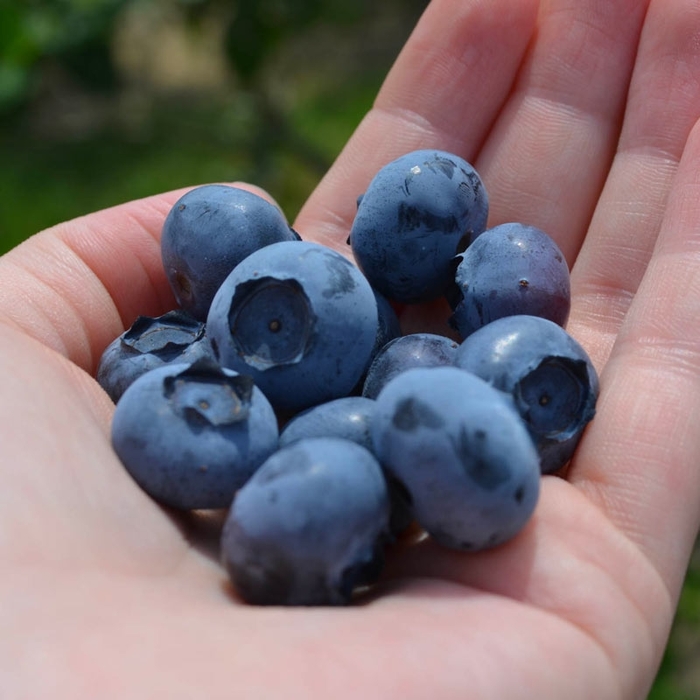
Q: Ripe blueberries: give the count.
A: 12